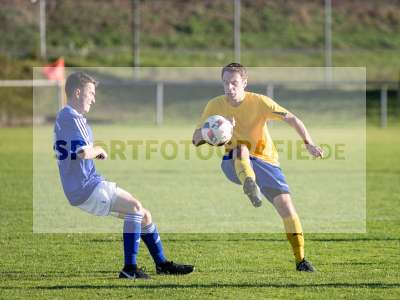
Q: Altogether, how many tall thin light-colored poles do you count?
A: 4